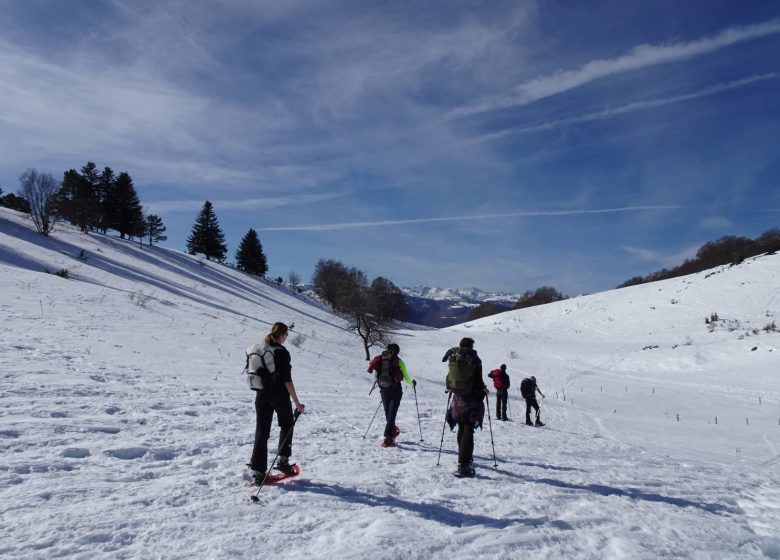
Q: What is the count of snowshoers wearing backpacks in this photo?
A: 5